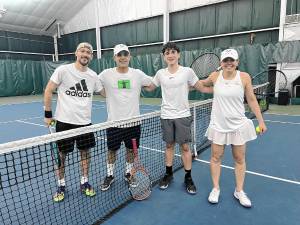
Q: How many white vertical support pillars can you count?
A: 4